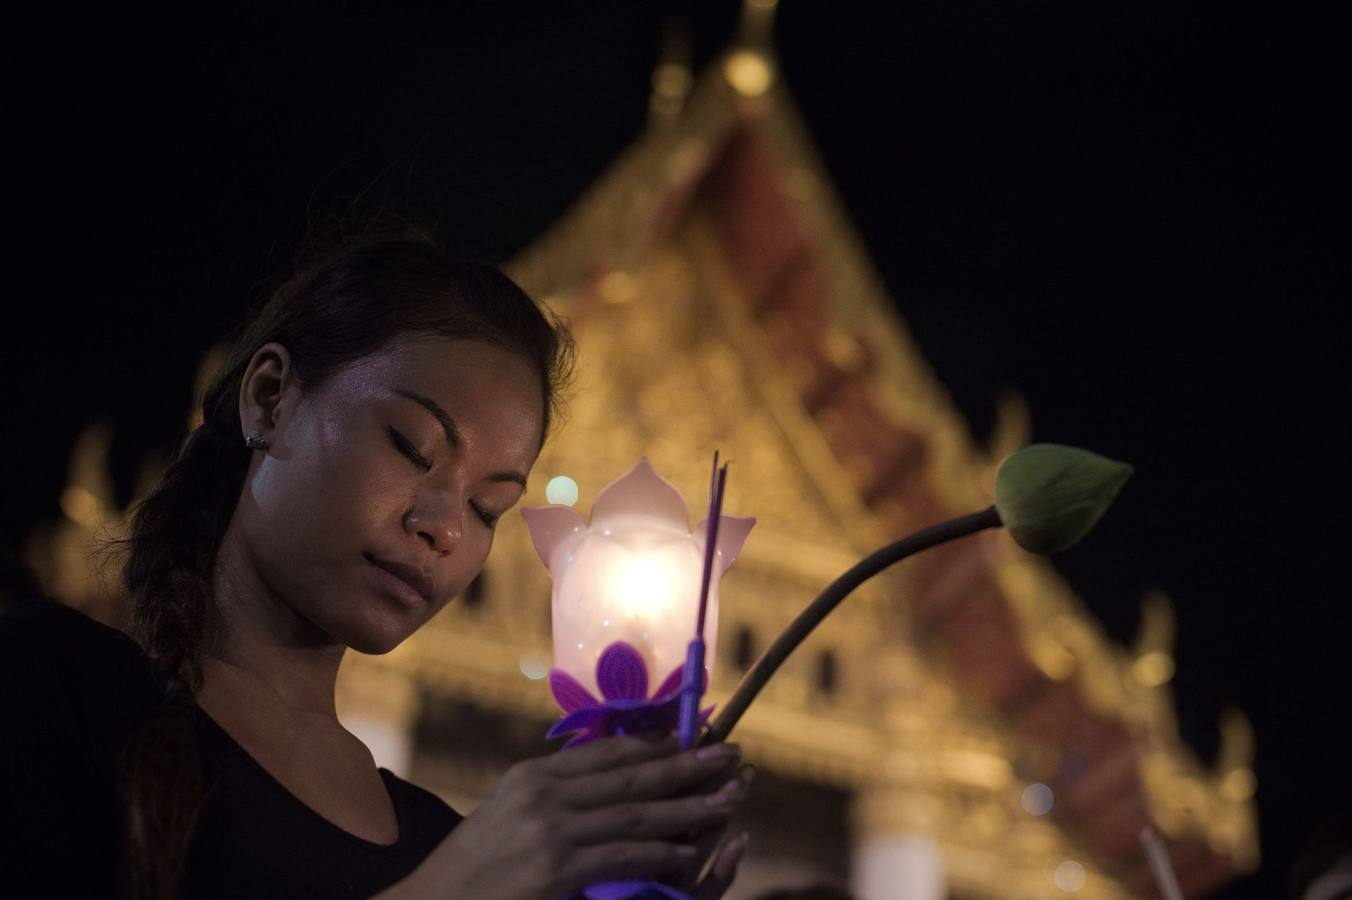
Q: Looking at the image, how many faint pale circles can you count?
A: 4